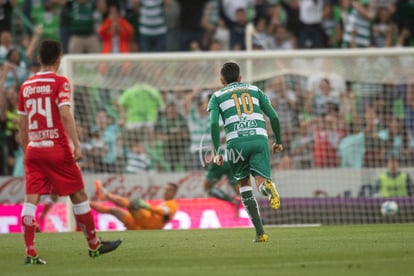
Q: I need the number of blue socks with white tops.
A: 0